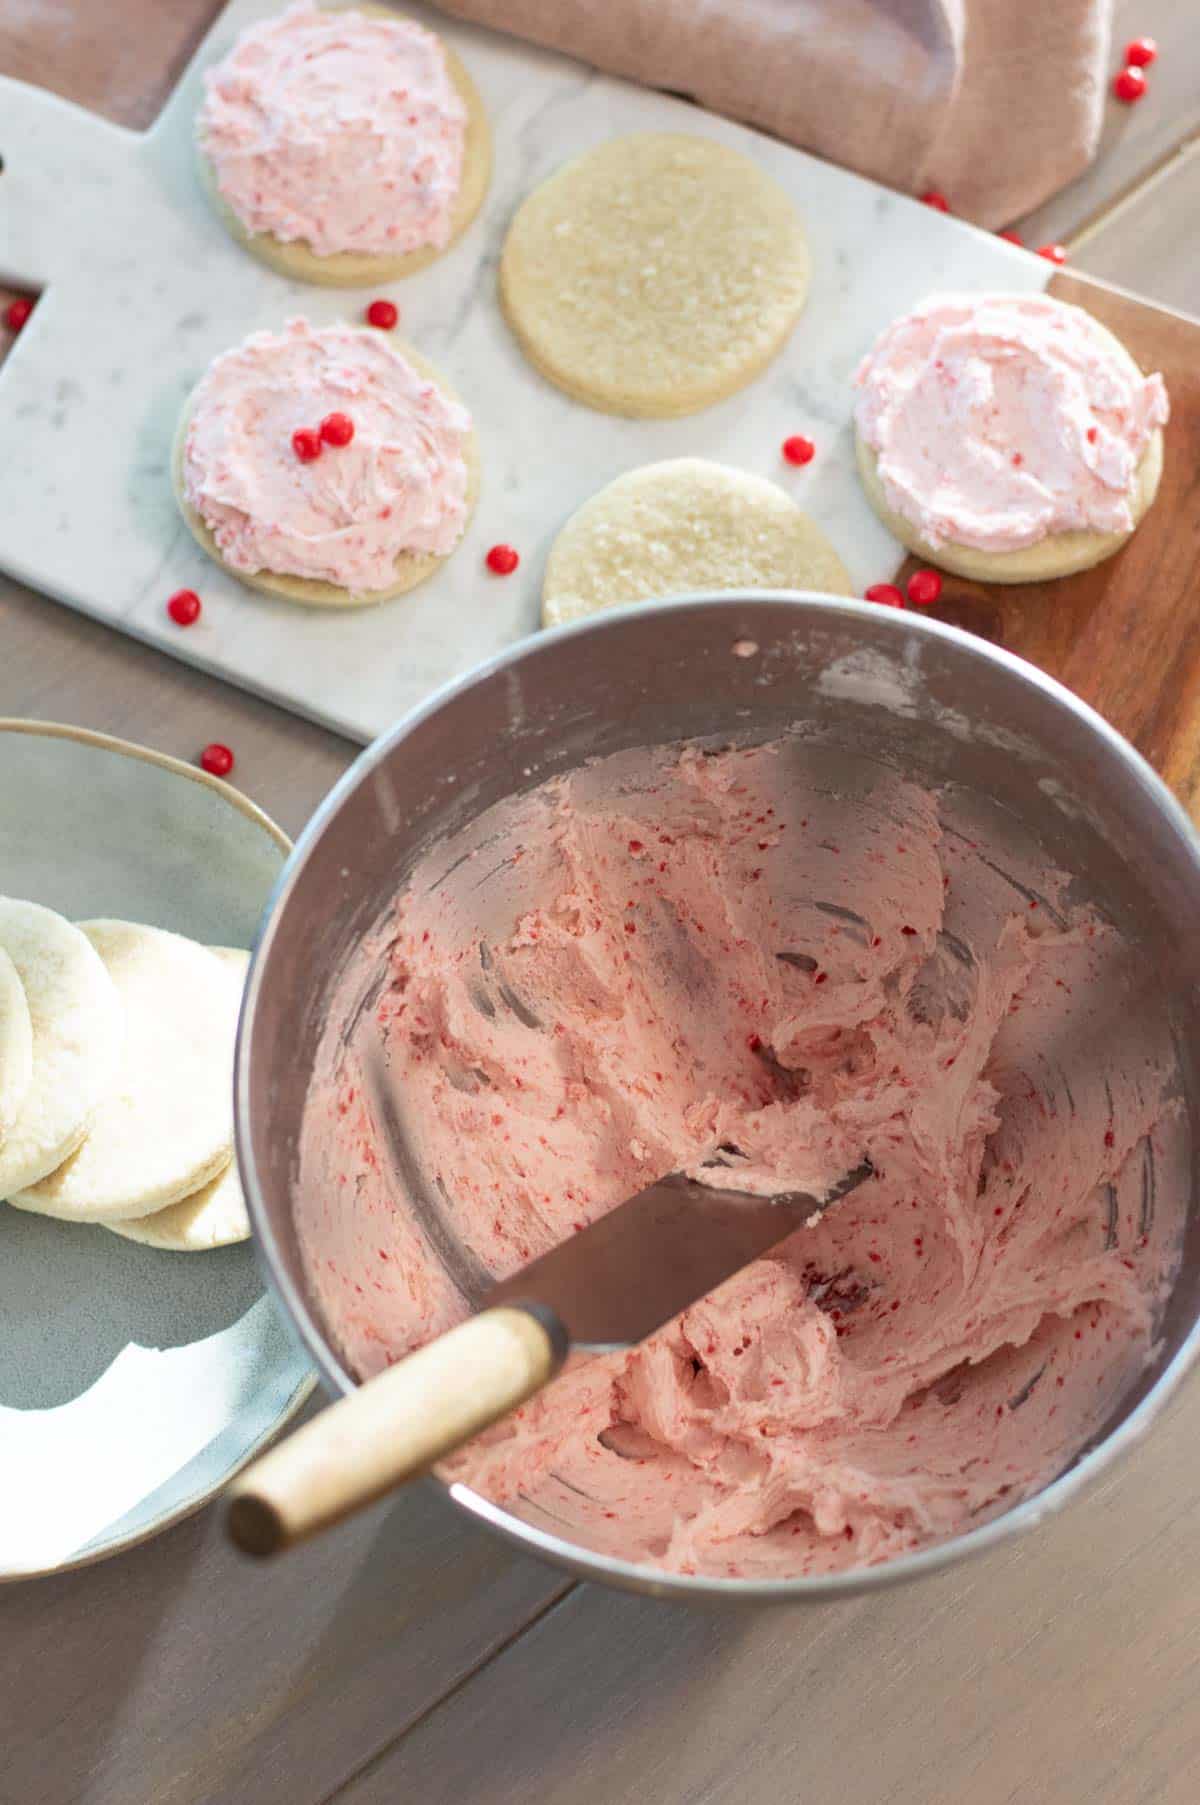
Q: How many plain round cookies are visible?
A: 6